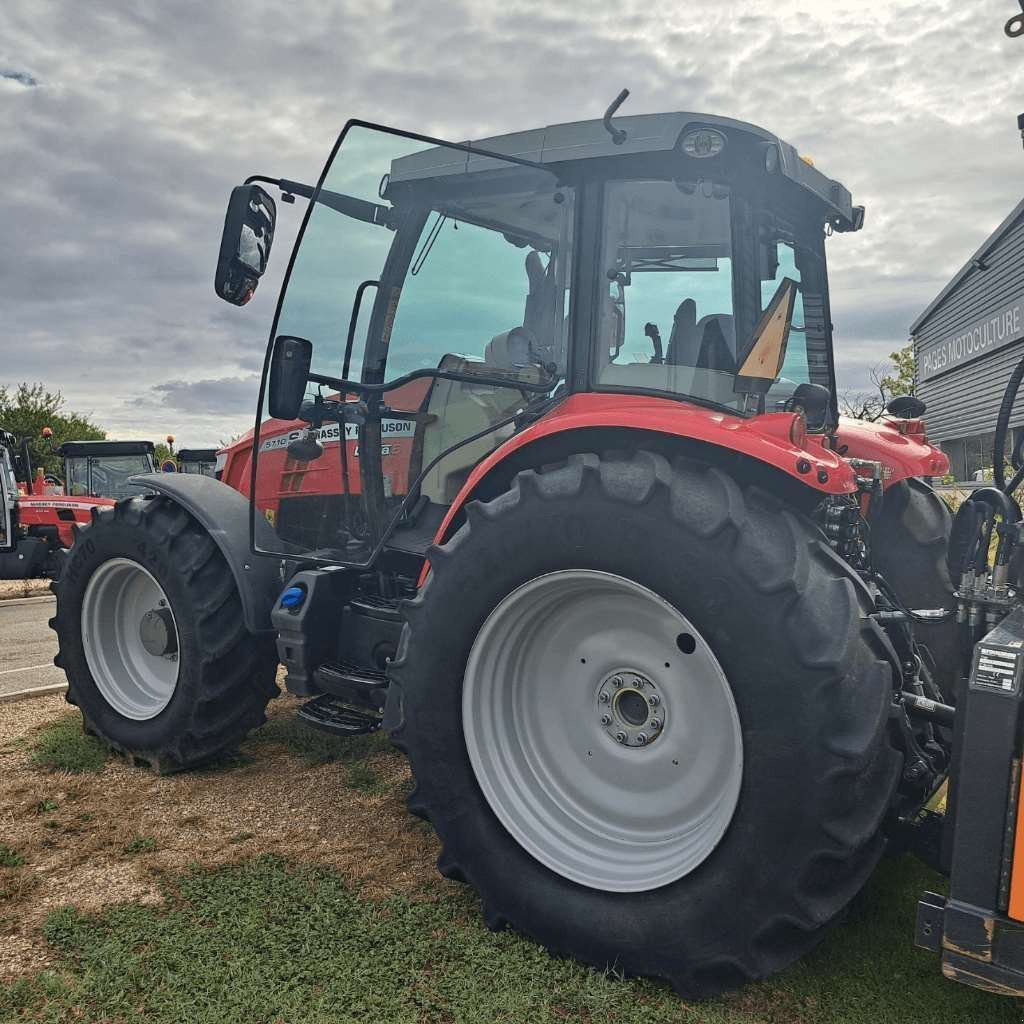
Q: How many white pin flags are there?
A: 0